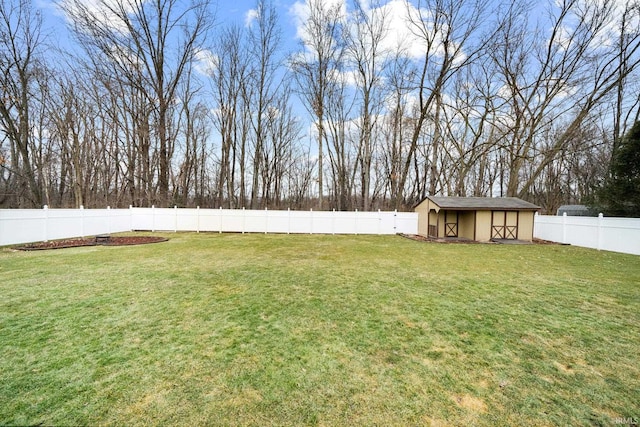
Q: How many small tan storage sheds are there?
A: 1